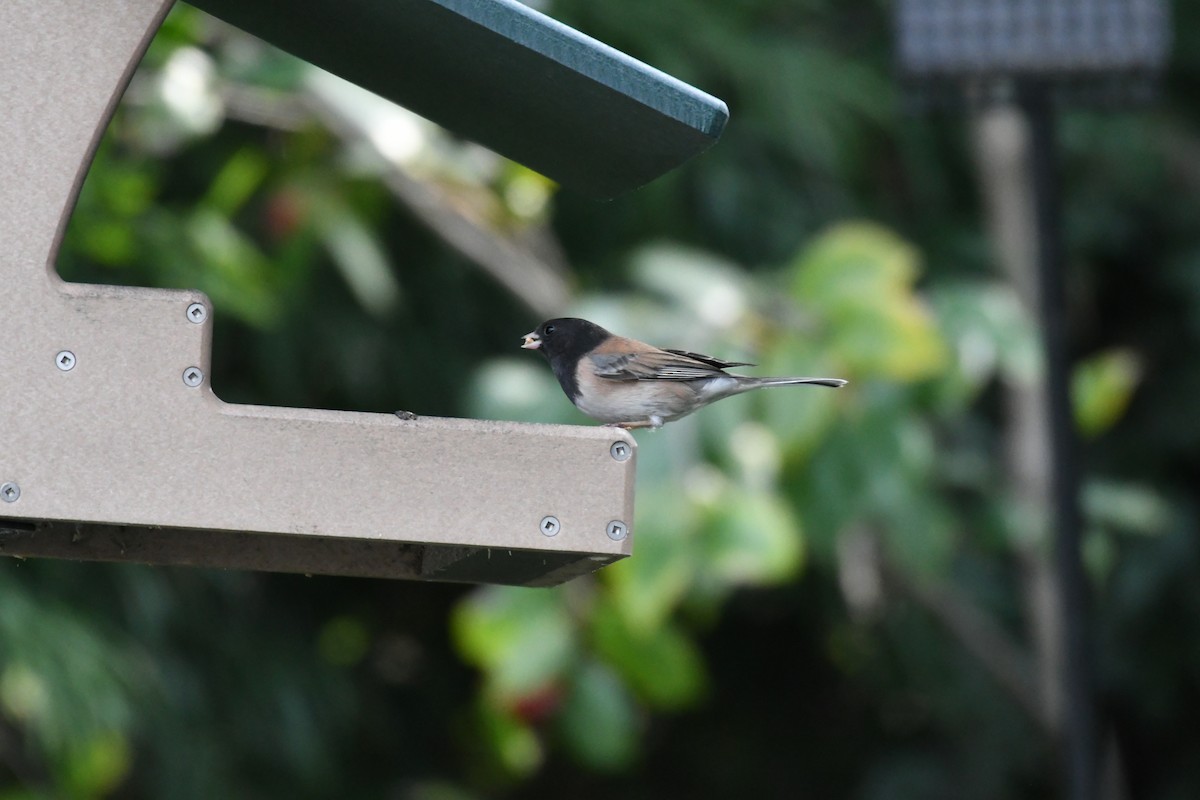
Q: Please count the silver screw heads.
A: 7